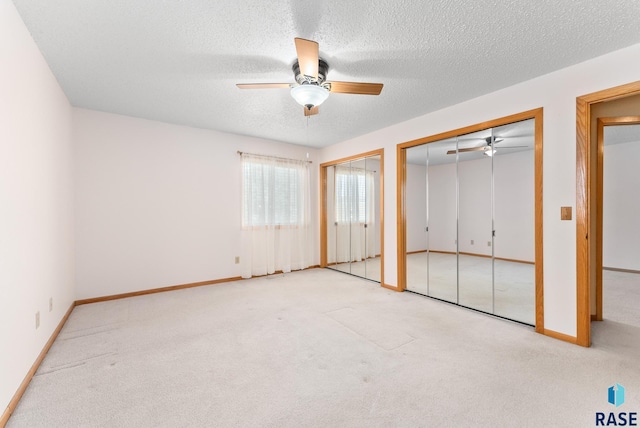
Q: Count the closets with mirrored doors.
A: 2